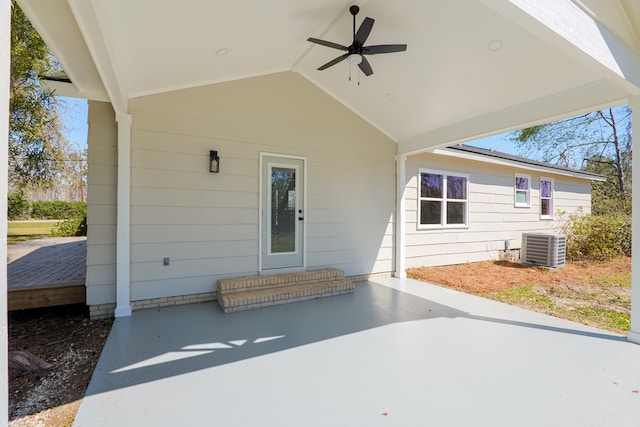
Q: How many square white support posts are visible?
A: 4